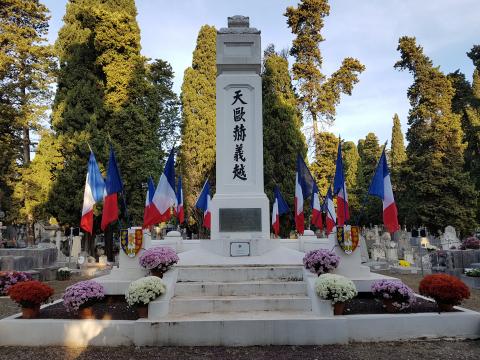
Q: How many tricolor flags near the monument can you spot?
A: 12